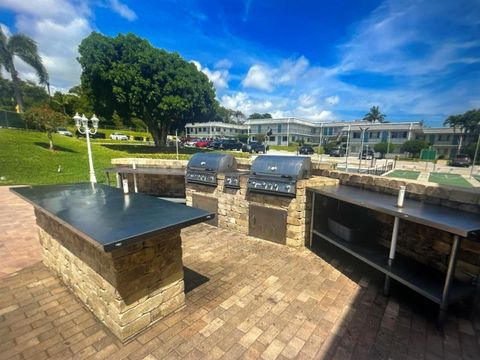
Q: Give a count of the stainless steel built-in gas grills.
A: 2